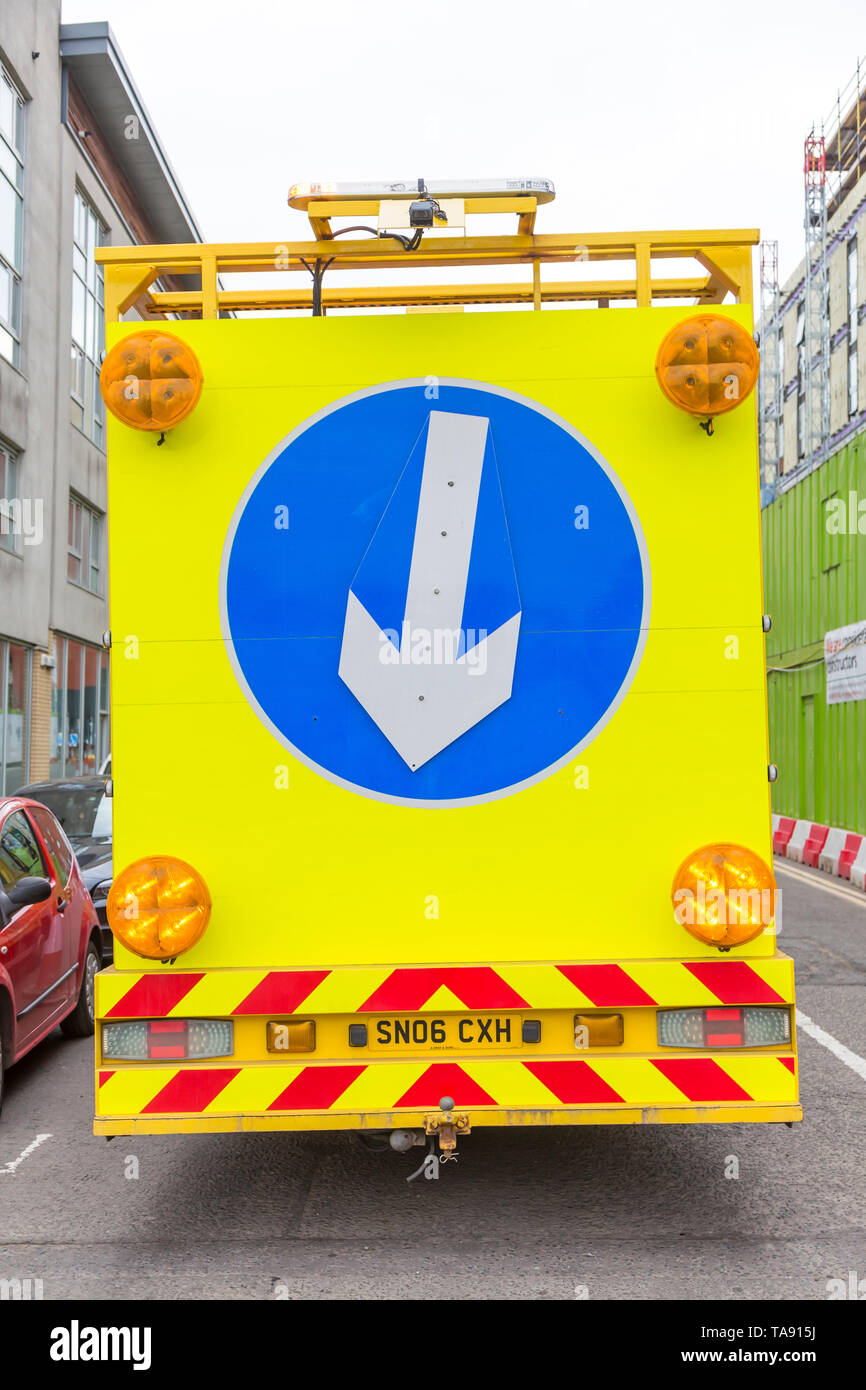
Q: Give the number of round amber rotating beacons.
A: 4